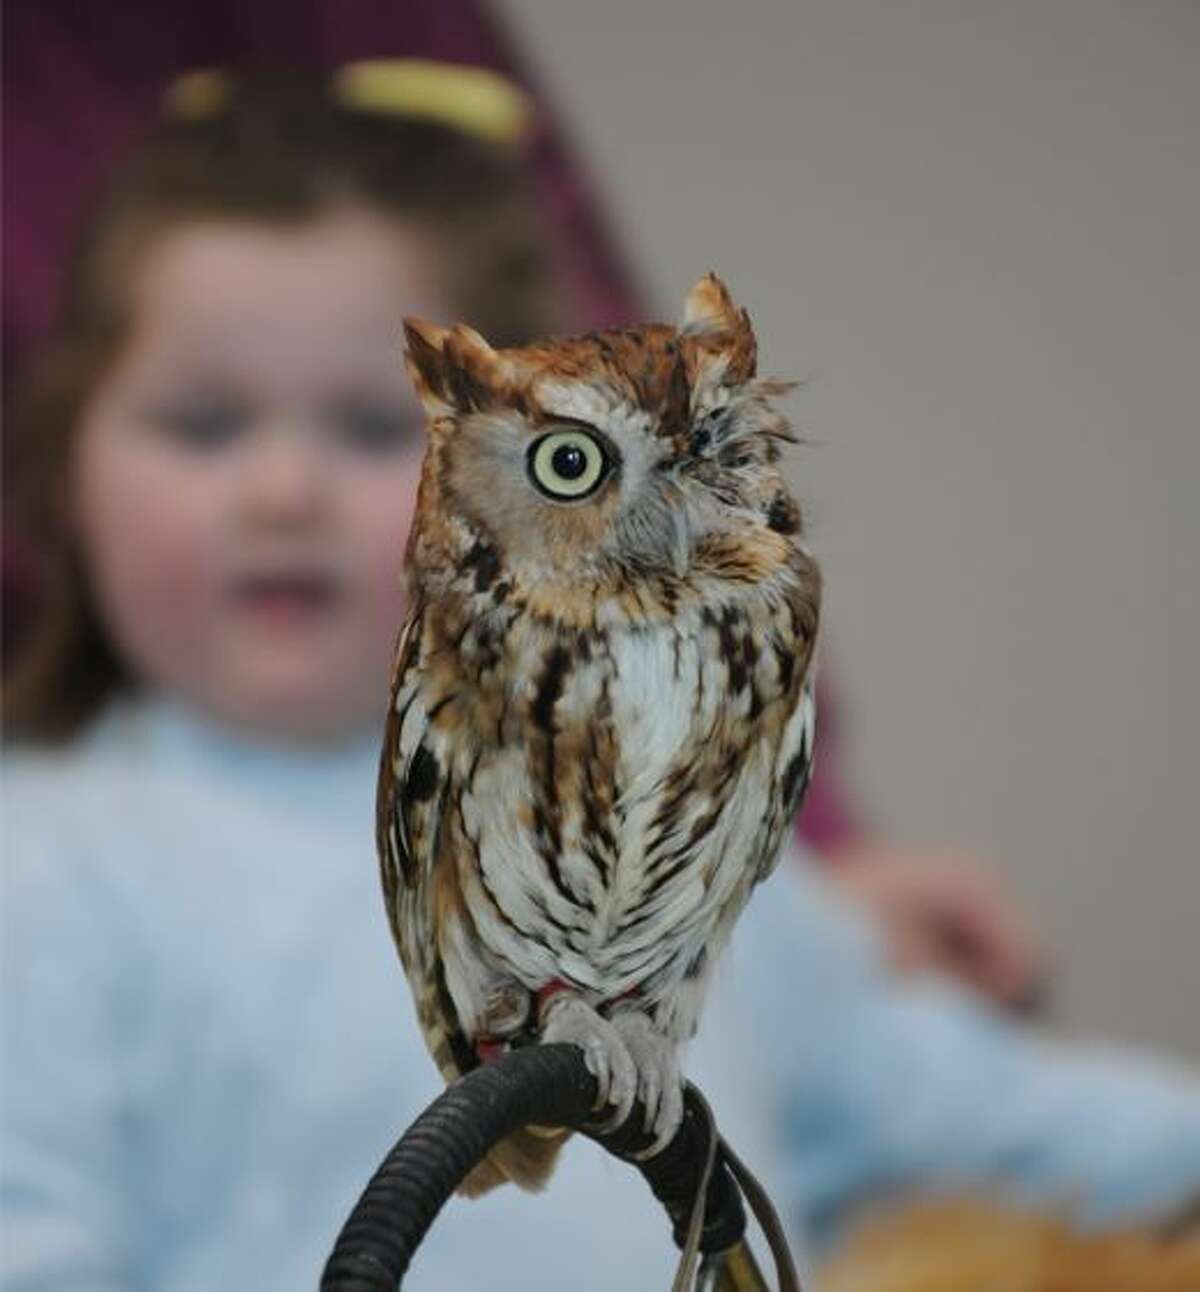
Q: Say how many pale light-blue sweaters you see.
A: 1